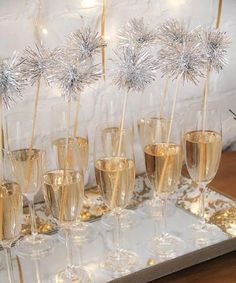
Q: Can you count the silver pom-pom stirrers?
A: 9